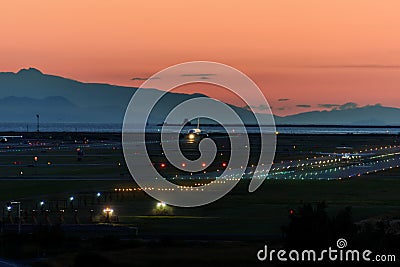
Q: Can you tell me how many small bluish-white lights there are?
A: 4